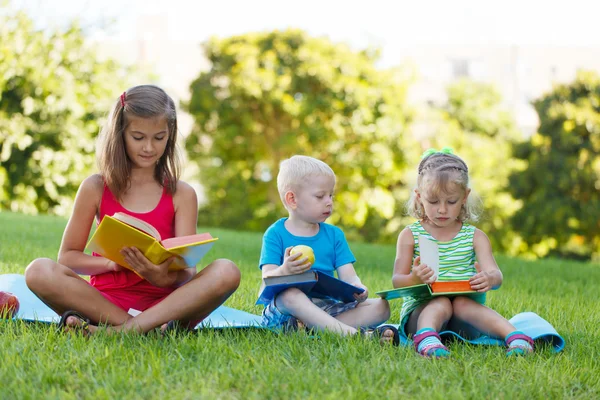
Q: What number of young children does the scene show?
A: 3